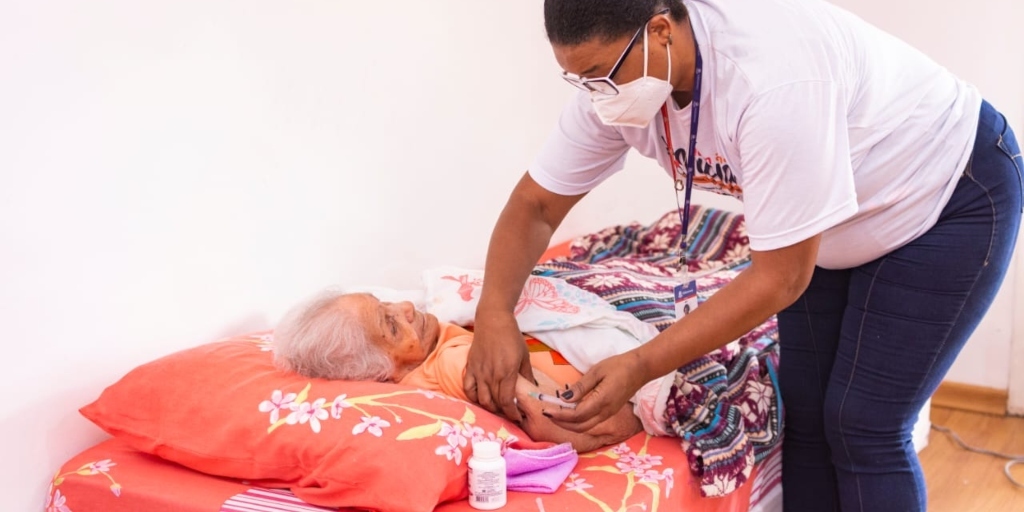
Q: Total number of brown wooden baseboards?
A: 1